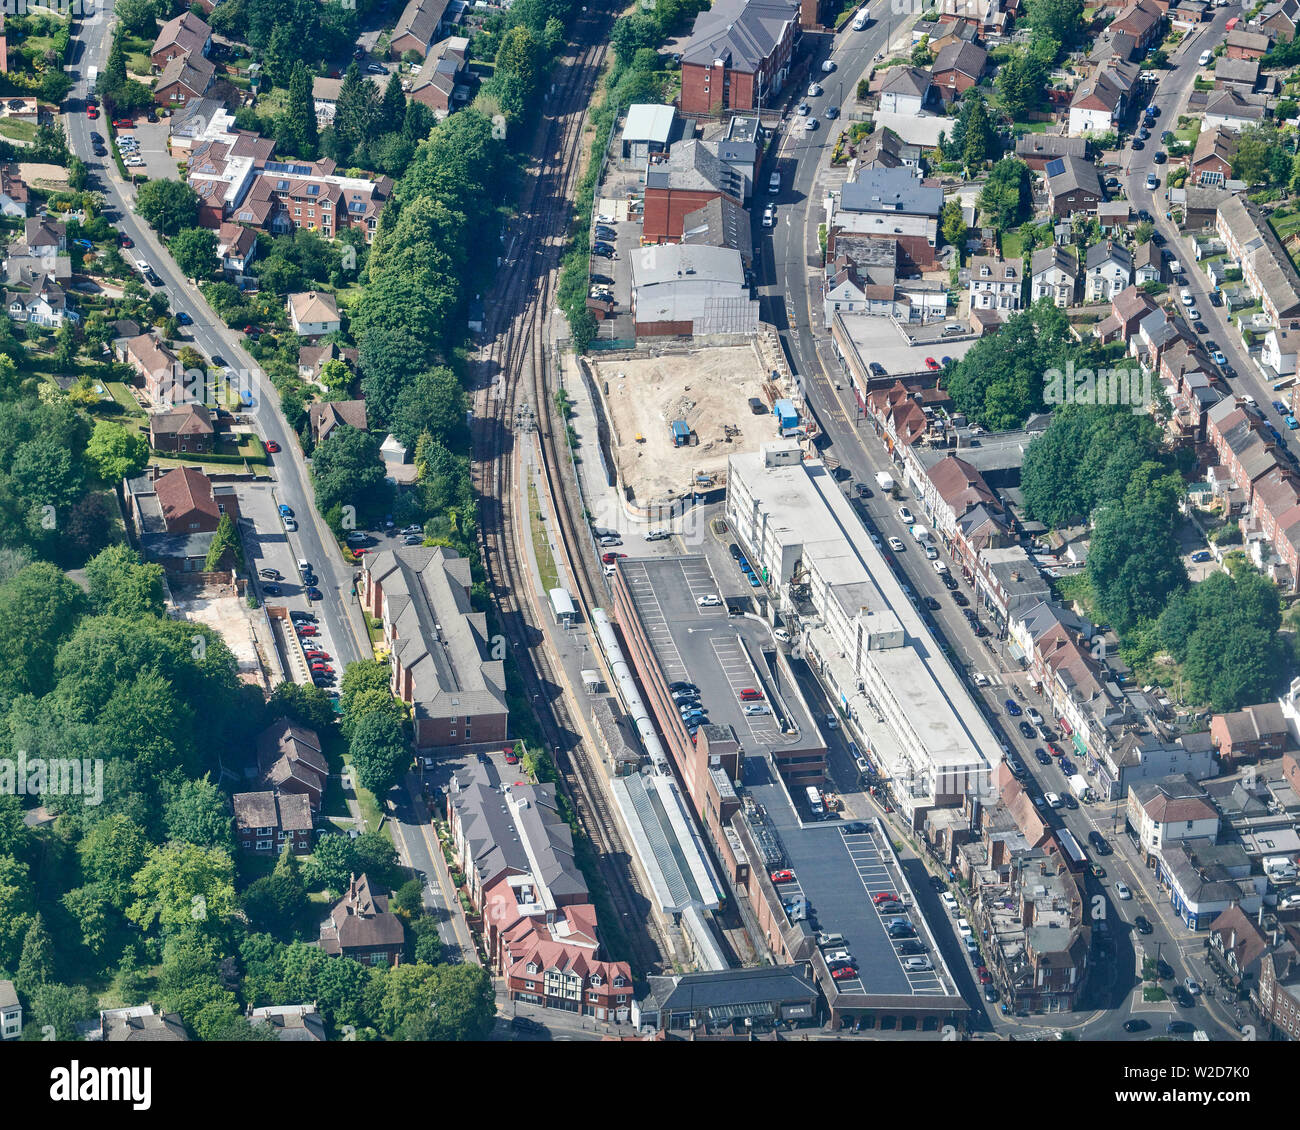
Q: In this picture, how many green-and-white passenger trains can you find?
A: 1